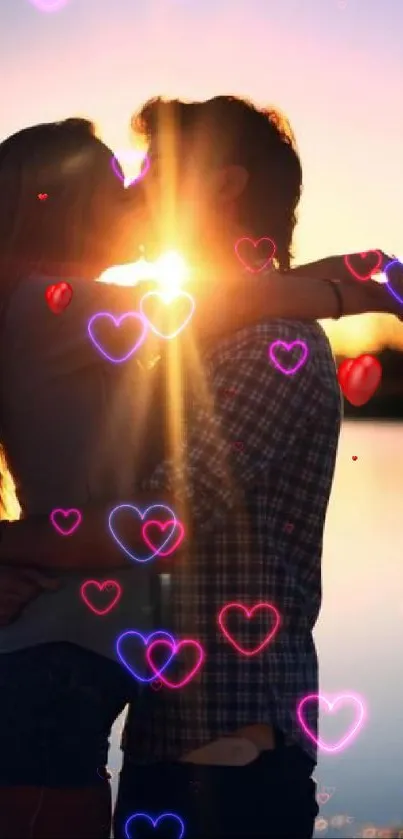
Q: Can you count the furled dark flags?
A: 0